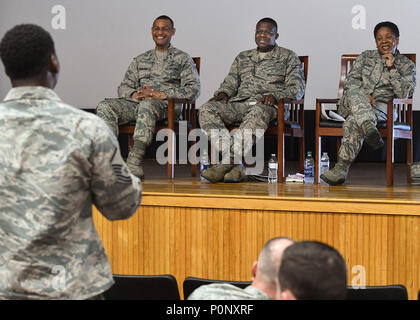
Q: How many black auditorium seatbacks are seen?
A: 3